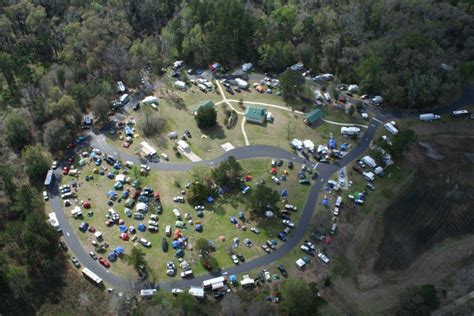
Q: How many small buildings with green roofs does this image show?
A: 3